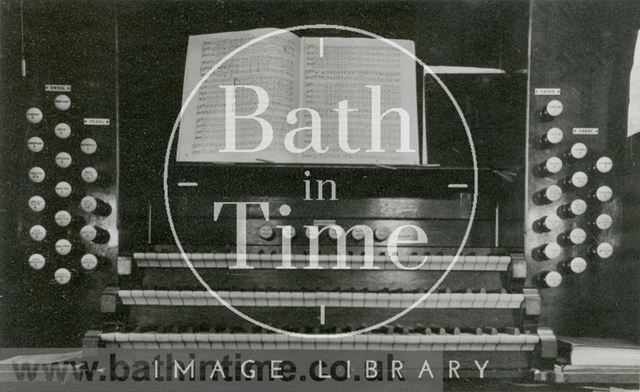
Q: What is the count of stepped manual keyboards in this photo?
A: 3